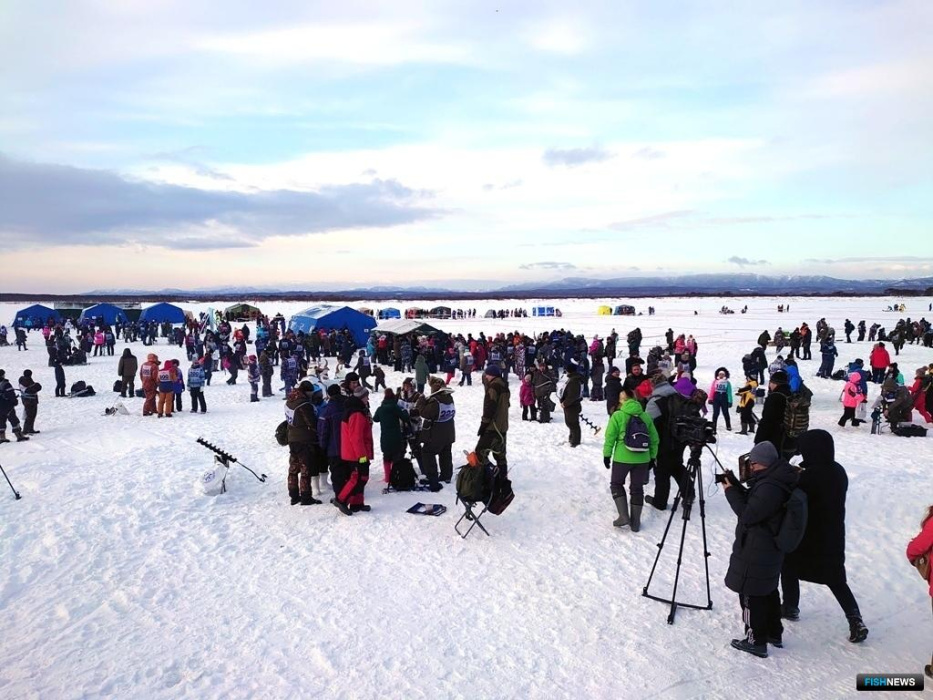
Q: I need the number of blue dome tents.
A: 5